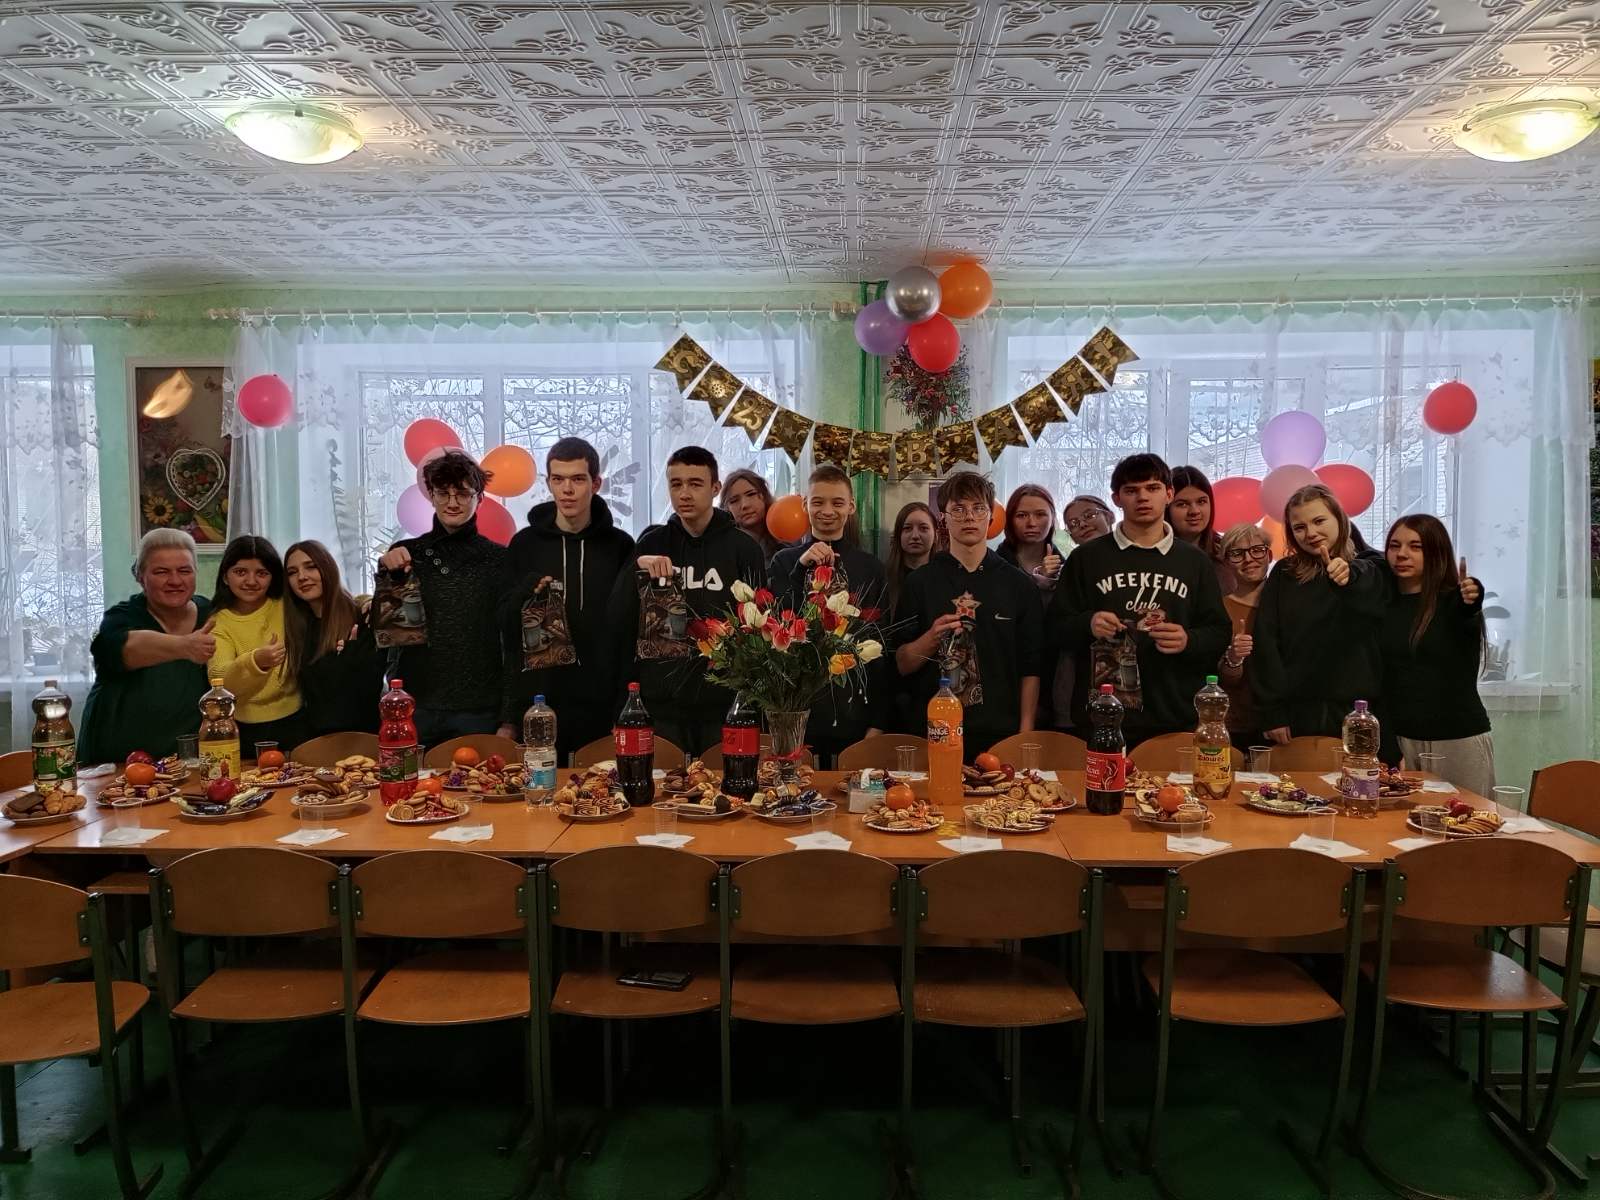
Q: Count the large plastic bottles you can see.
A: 10